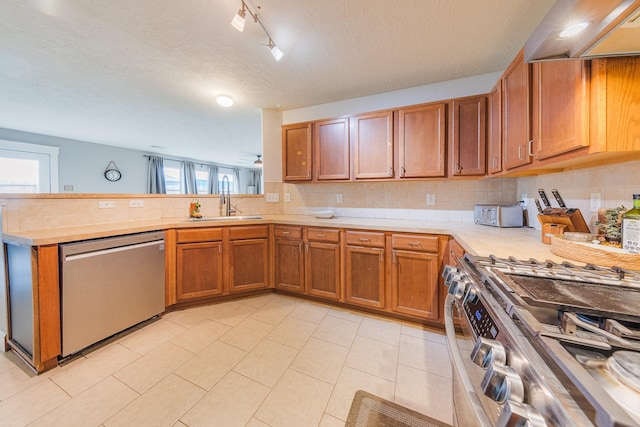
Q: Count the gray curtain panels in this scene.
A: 5